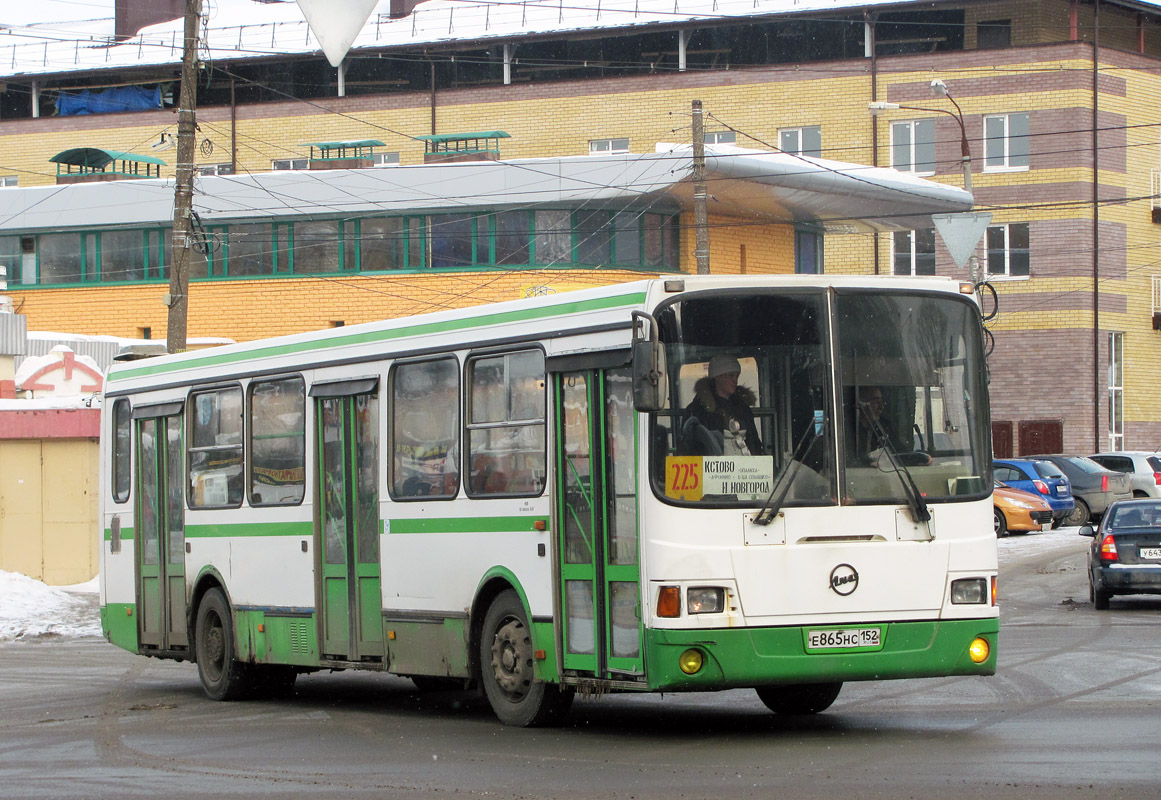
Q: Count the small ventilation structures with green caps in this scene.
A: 3